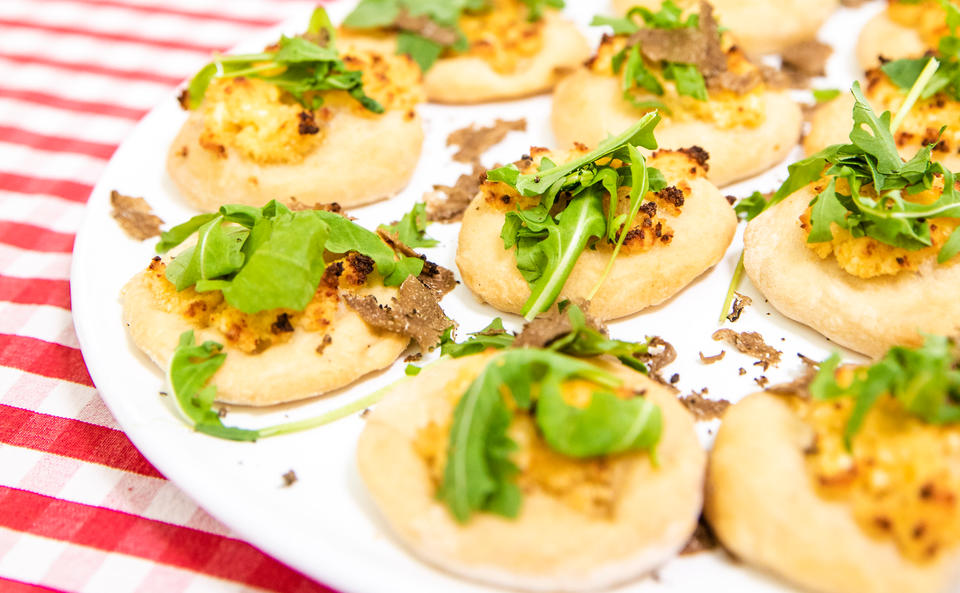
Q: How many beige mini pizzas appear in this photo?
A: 11